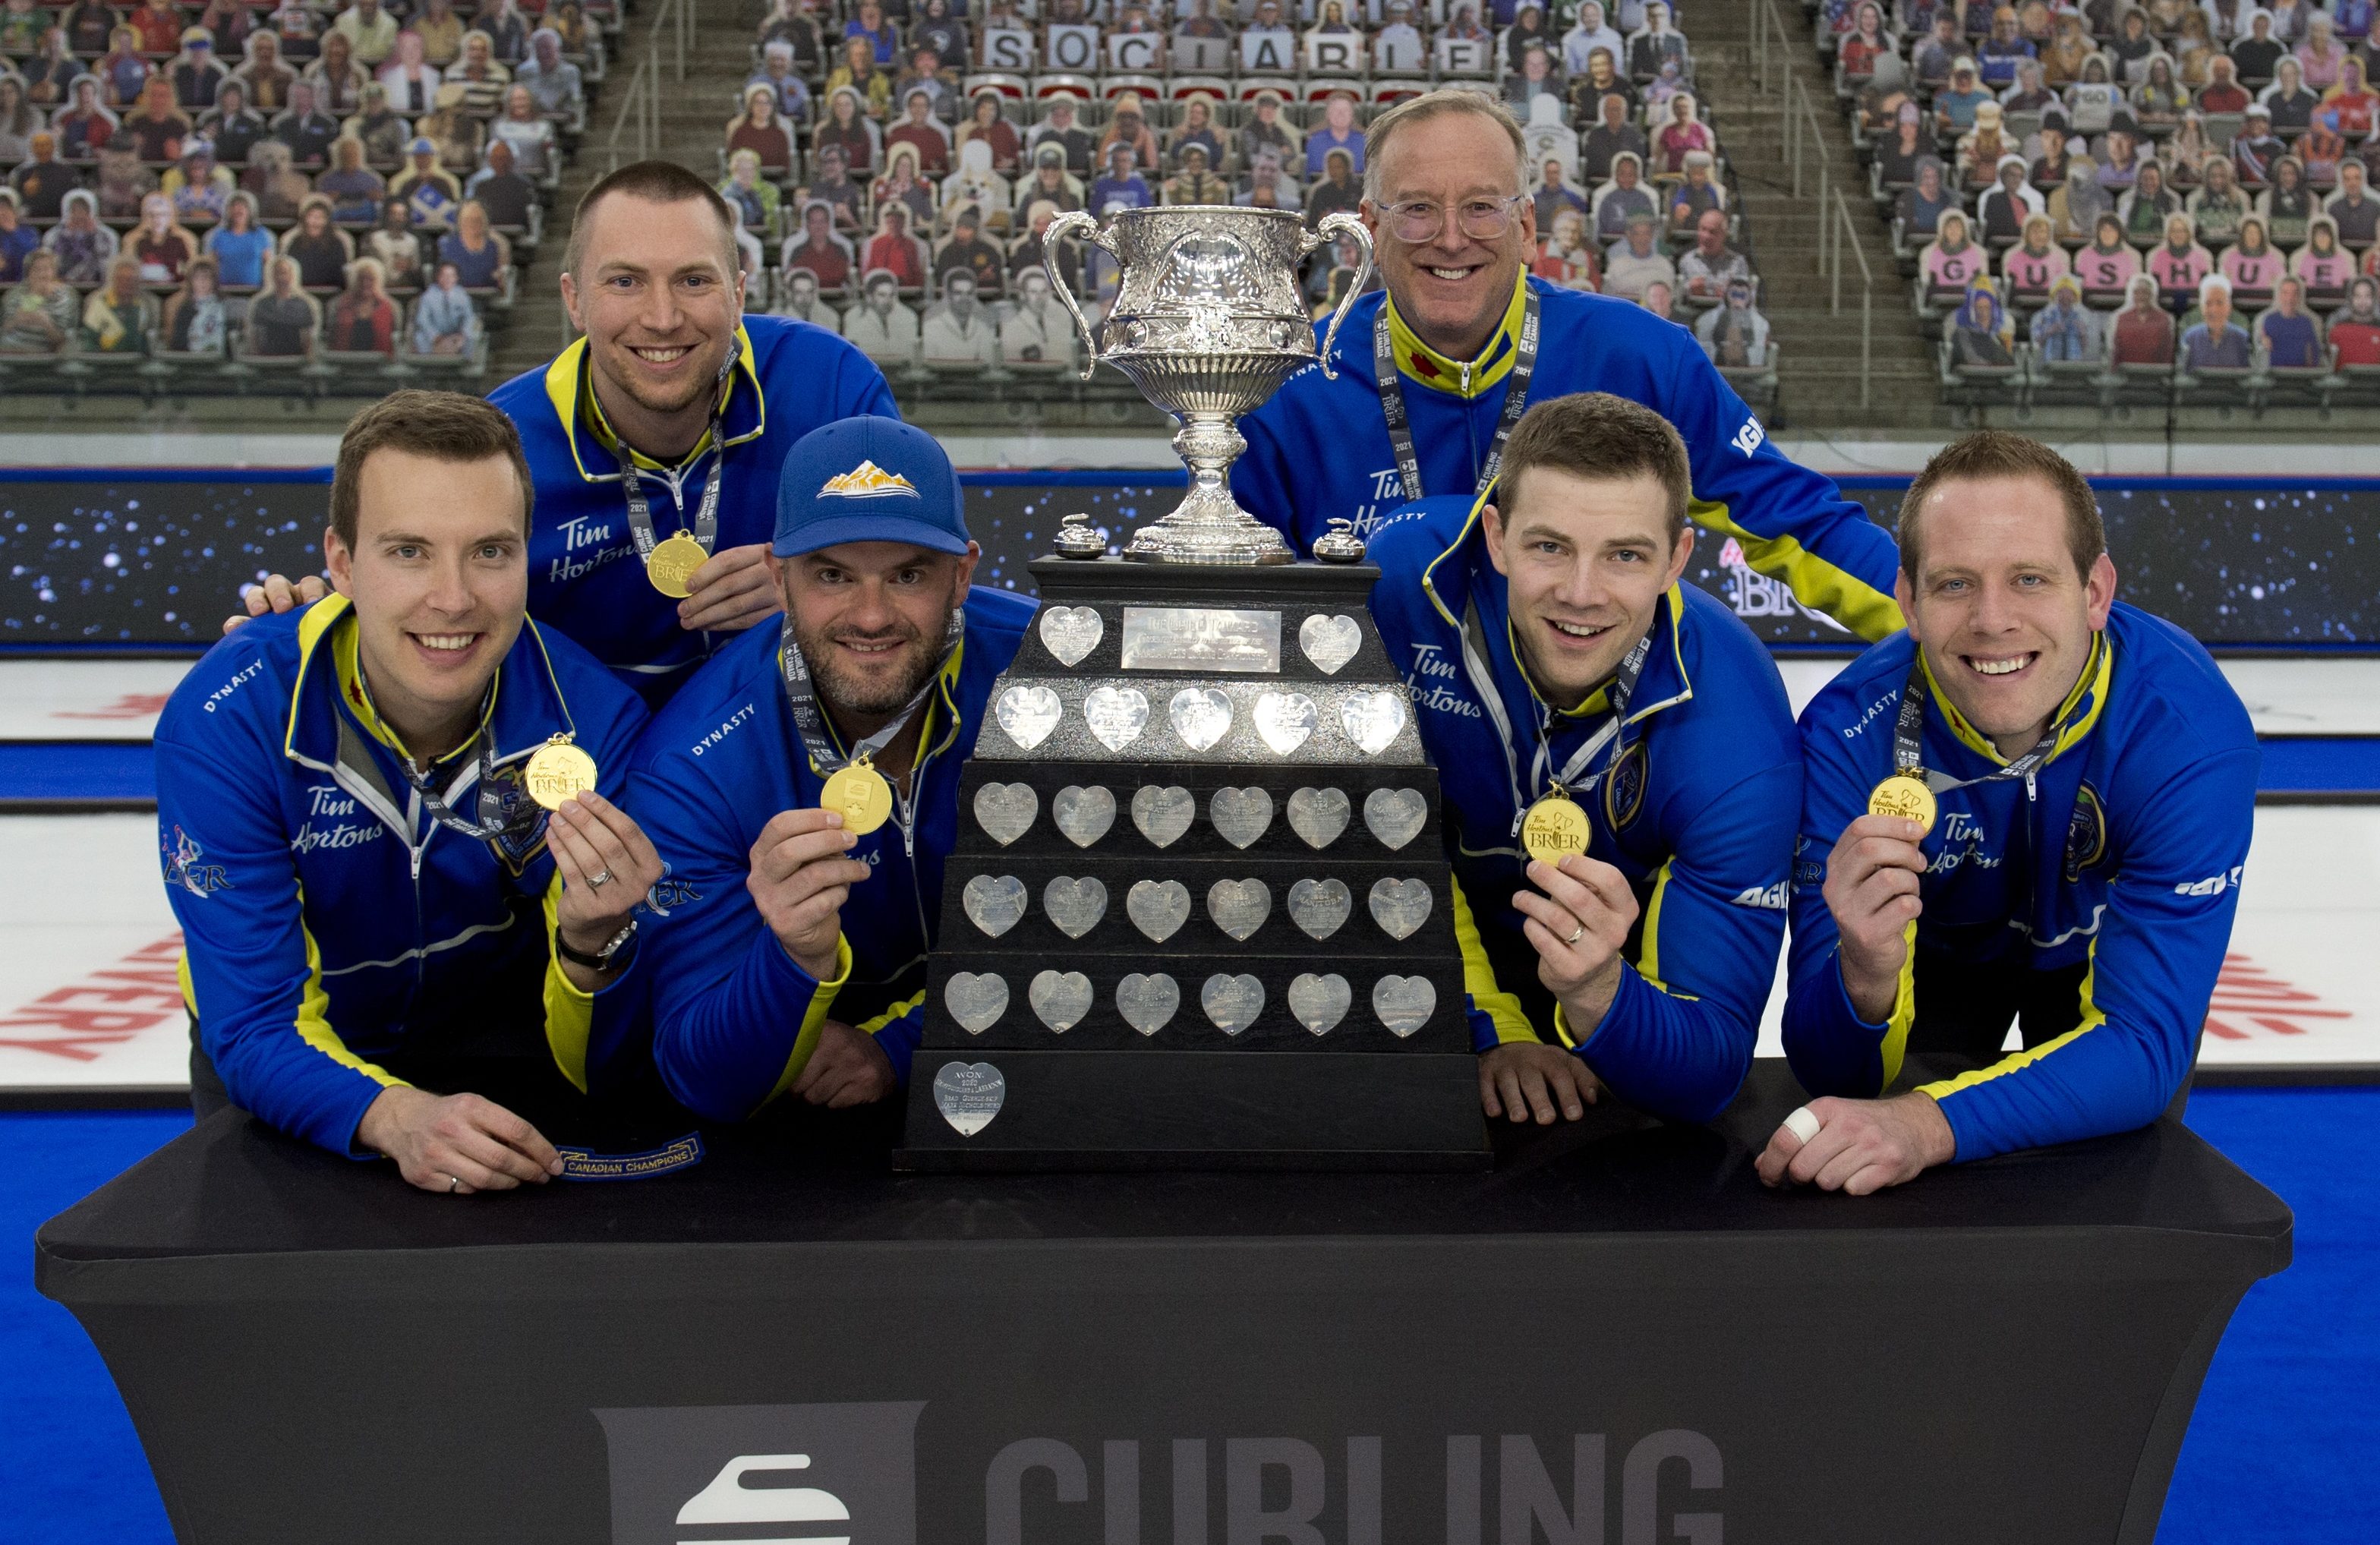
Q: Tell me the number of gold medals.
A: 5